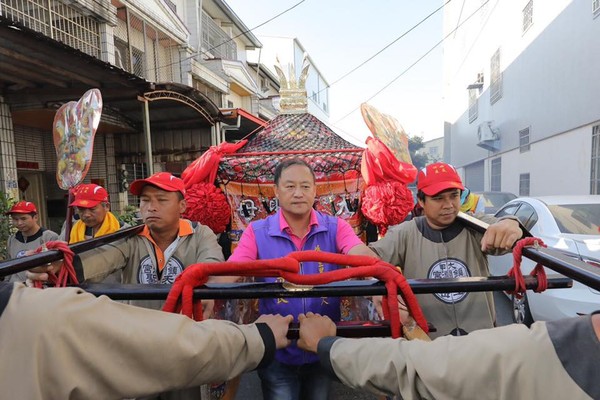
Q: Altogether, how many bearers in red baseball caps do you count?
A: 4